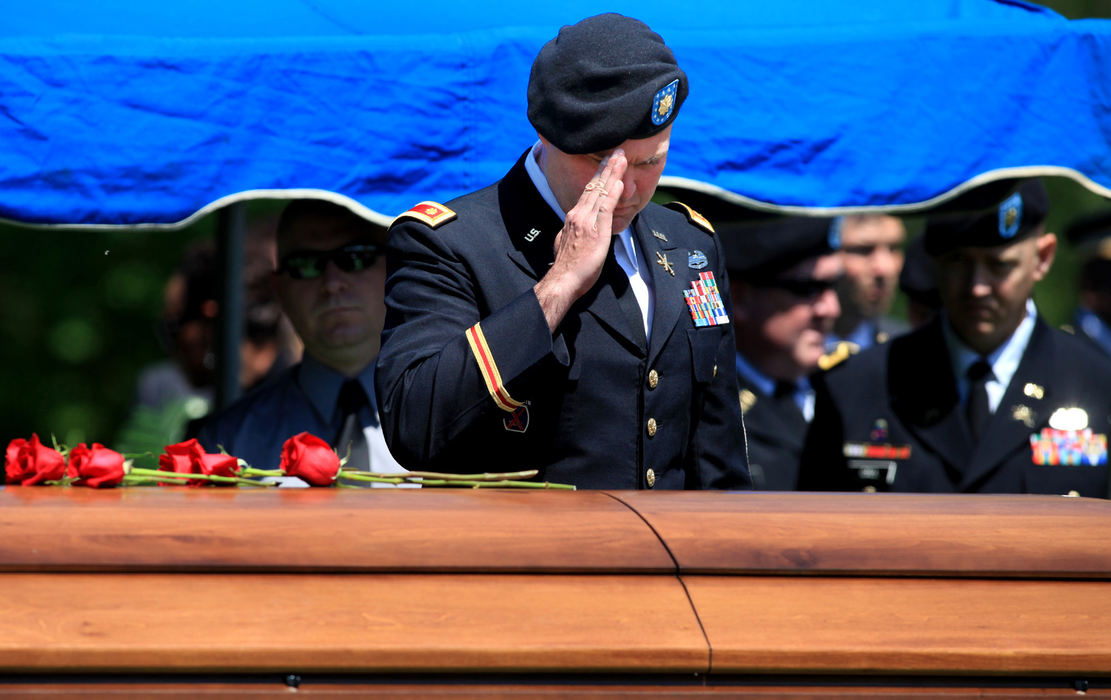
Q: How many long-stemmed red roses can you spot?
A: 4